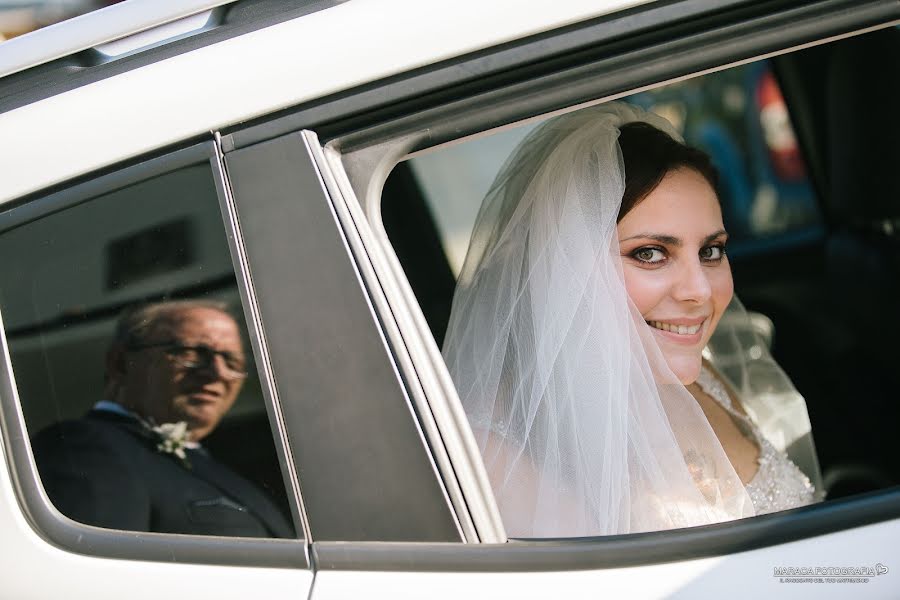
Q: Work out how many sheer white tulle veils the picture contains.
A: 1